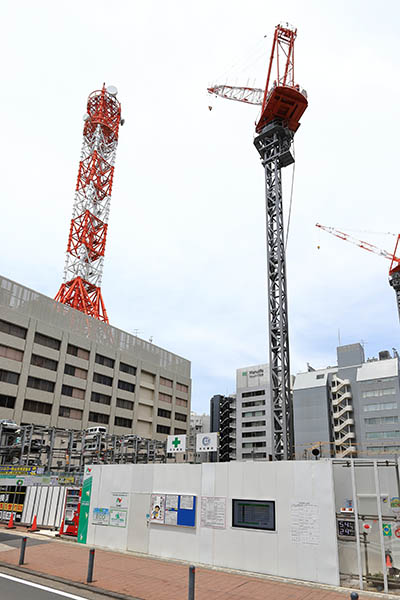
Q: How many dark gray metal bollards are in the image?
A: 4